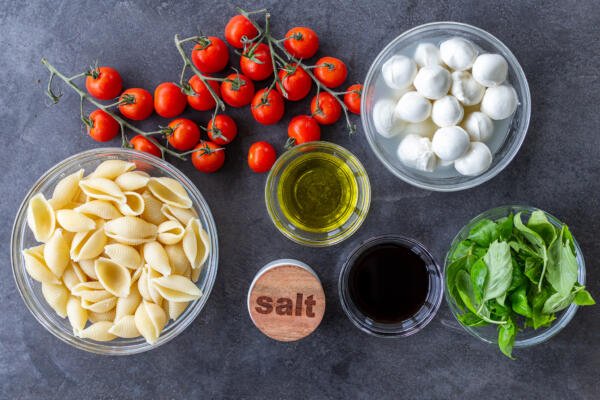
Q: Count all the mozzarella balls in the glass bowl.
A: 14